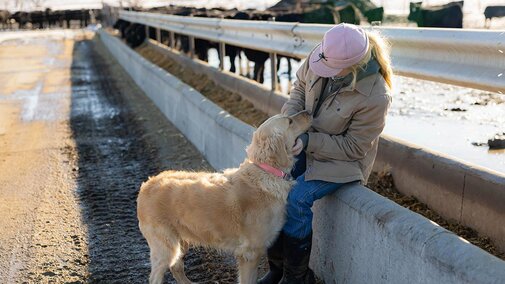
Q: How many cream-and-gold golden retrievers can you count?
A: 1